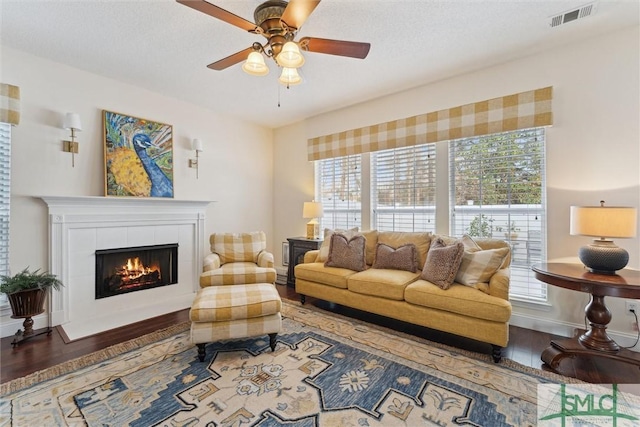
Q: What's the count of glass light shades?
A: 3